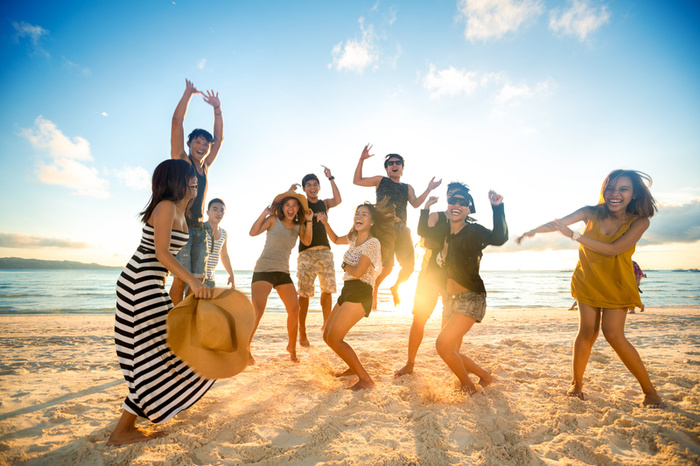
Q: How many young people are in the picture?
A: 10